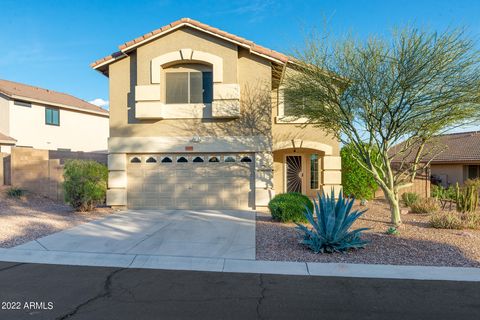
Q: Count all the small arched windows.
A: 8